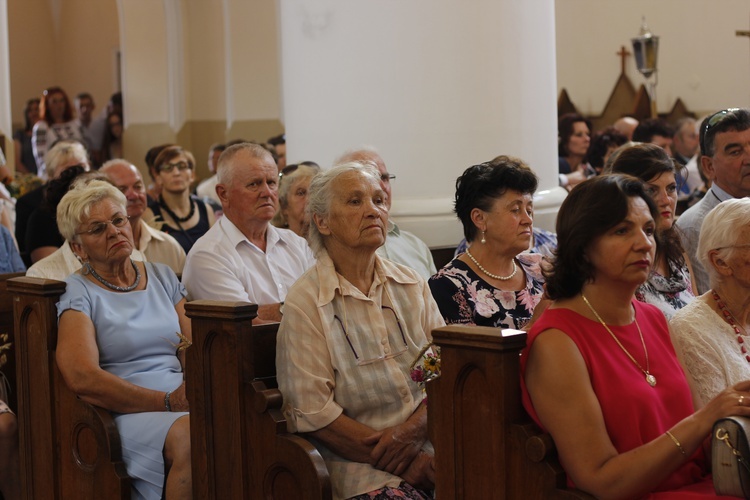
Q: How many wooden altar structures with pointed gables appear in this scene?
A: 1